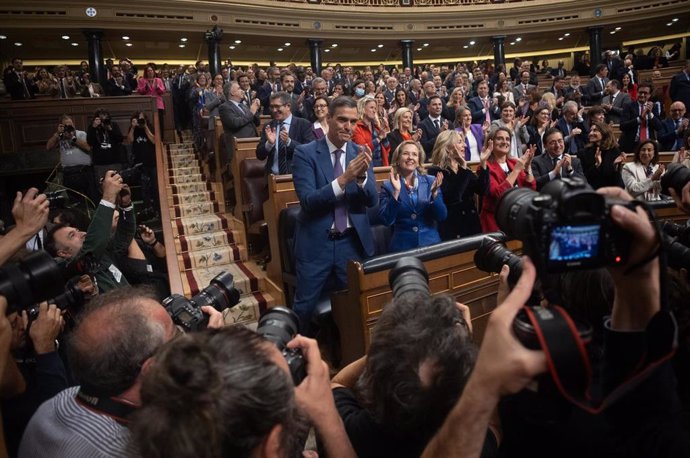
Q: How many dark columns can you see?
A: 6